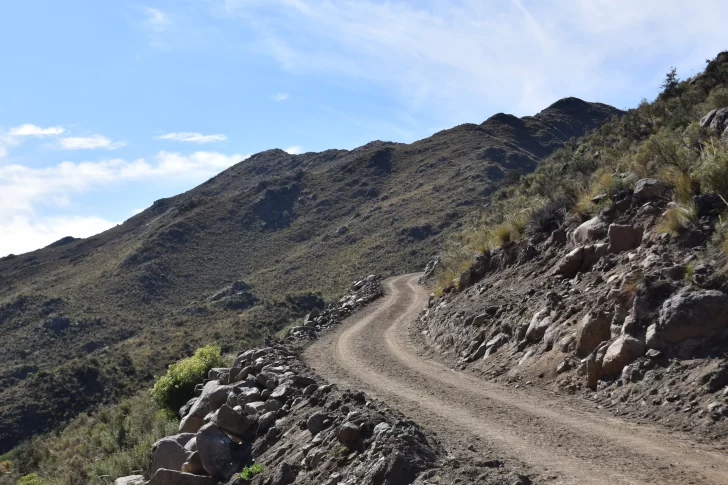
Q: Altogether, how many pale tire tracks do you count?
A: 2